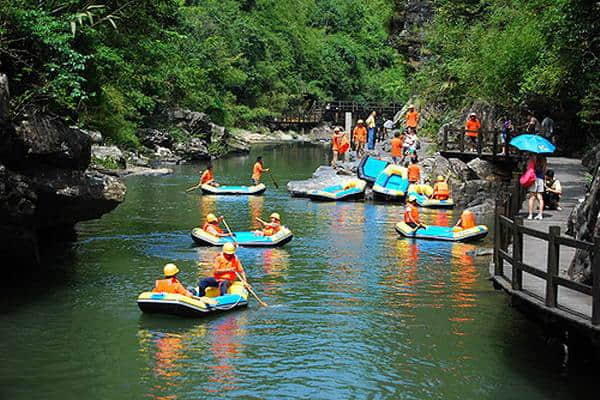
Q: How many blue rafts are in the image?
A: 8